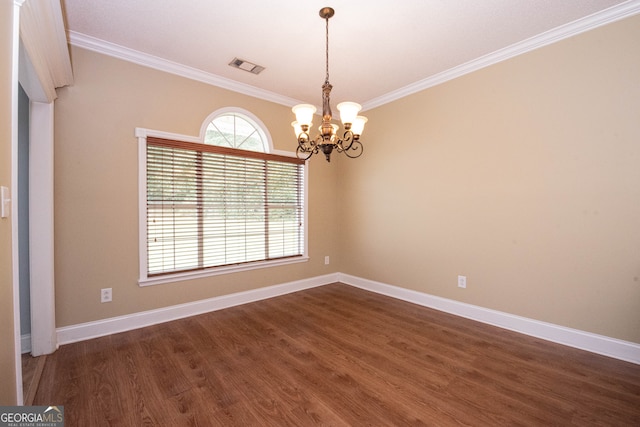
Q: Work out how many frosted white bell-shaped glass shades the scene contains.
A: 5